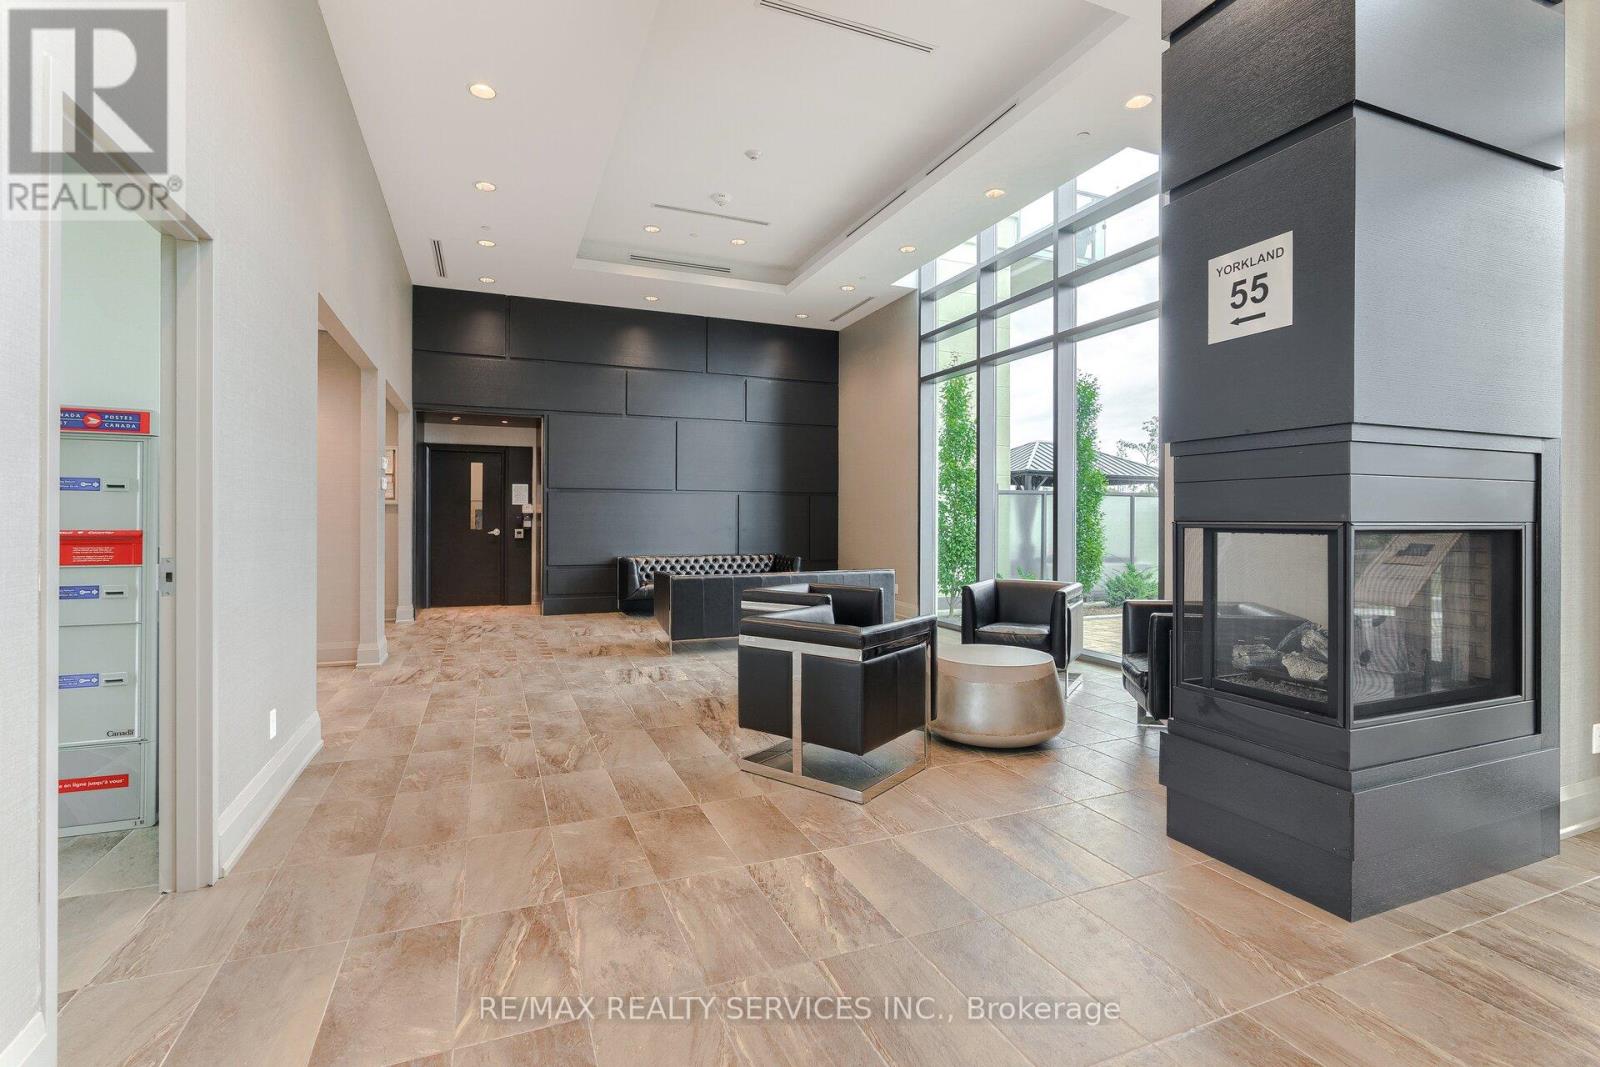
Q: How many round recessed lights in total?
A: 14